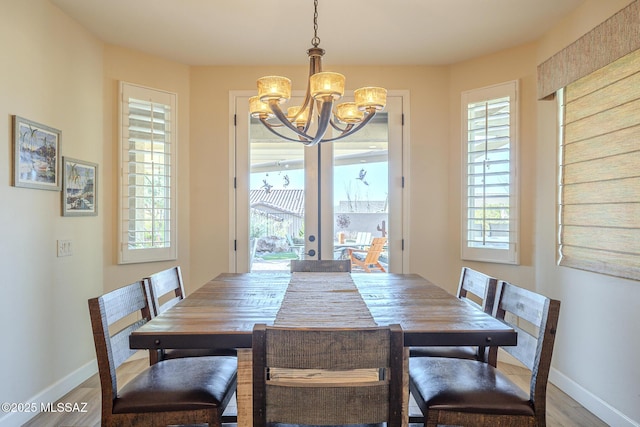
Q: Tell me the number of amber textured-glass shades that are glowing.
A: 6